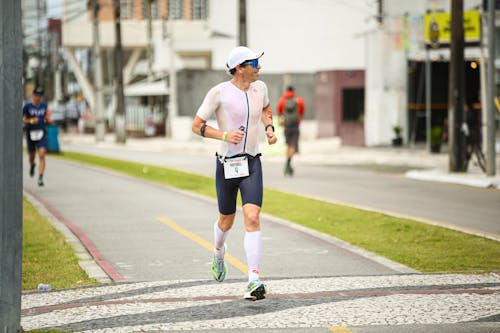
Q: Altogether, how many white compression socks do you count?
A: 2